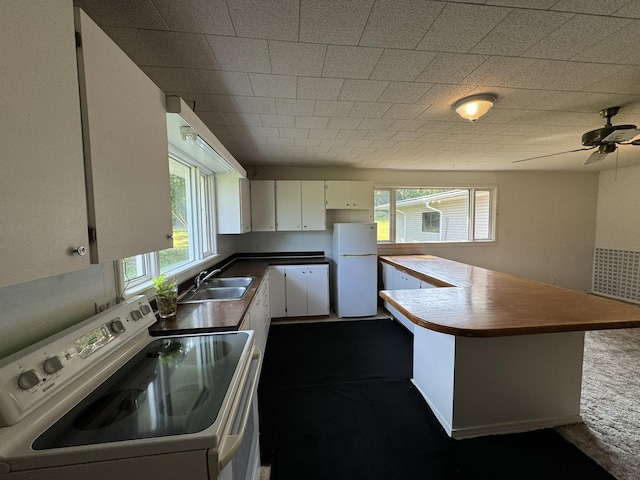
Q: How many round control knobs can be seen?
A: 5